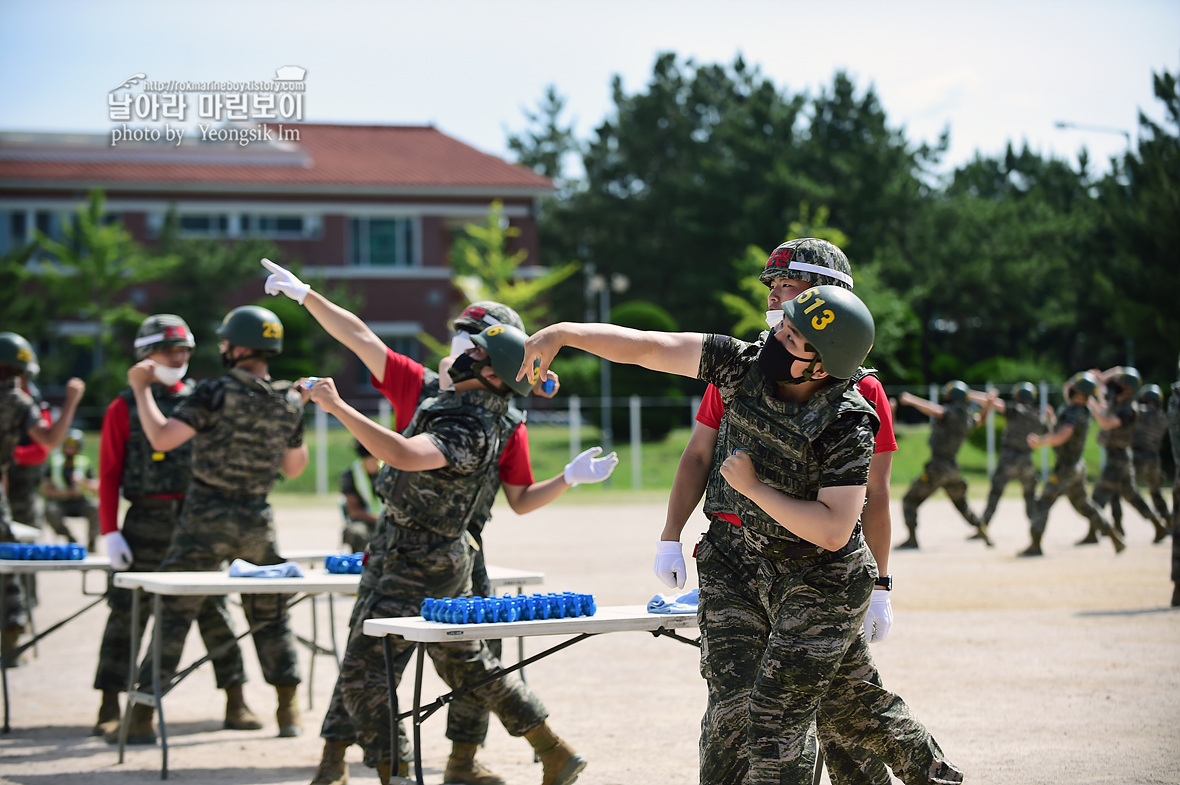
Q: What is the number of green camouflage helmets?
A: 3